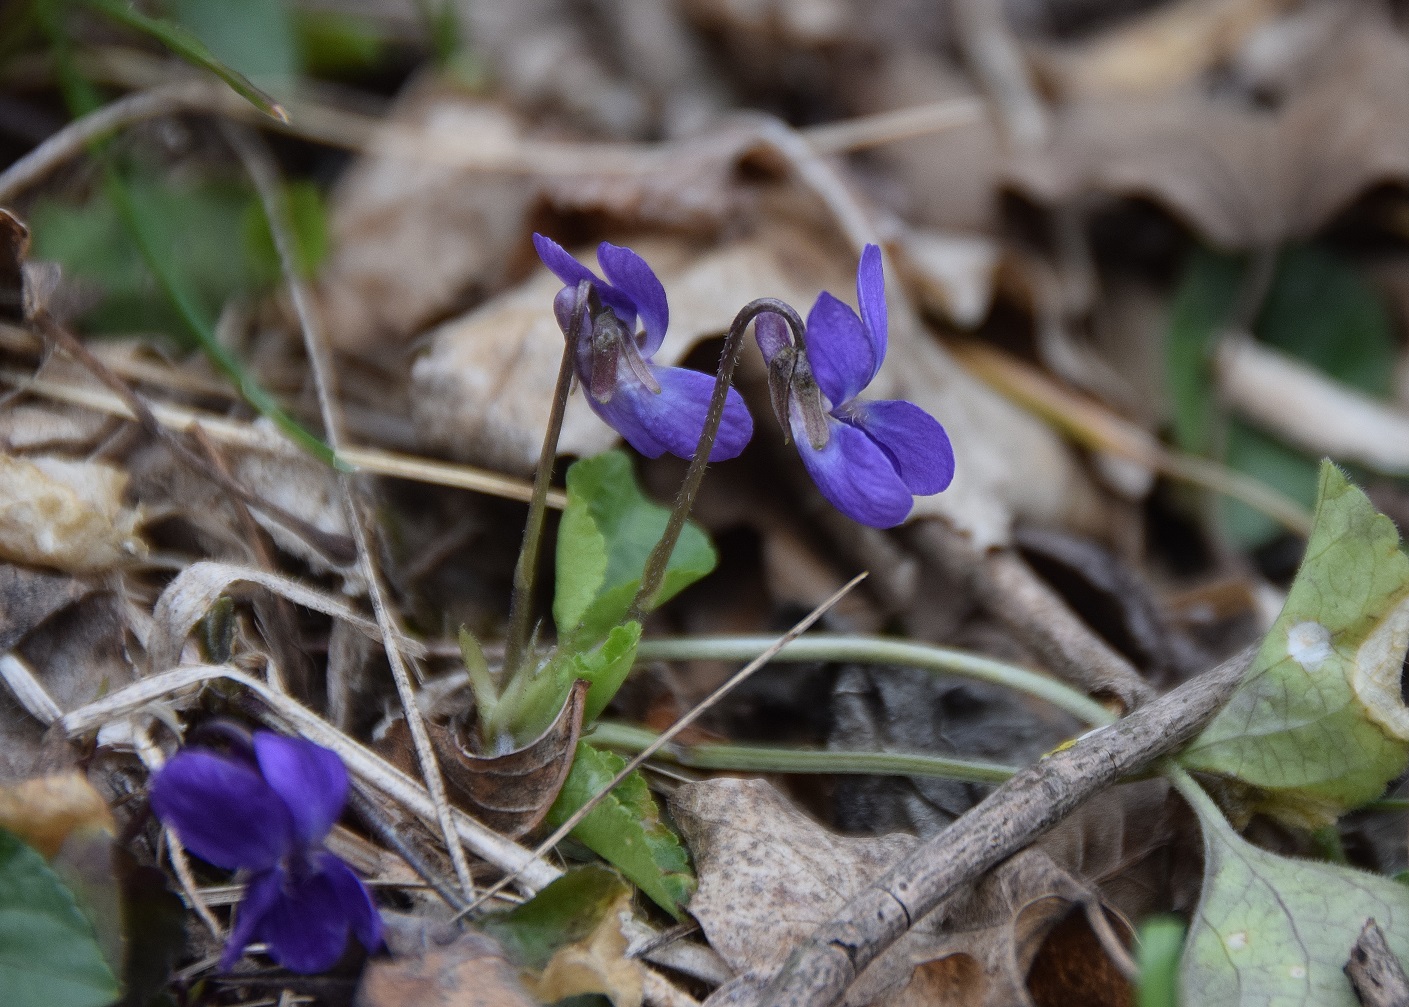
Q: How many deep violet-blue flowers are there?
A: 3